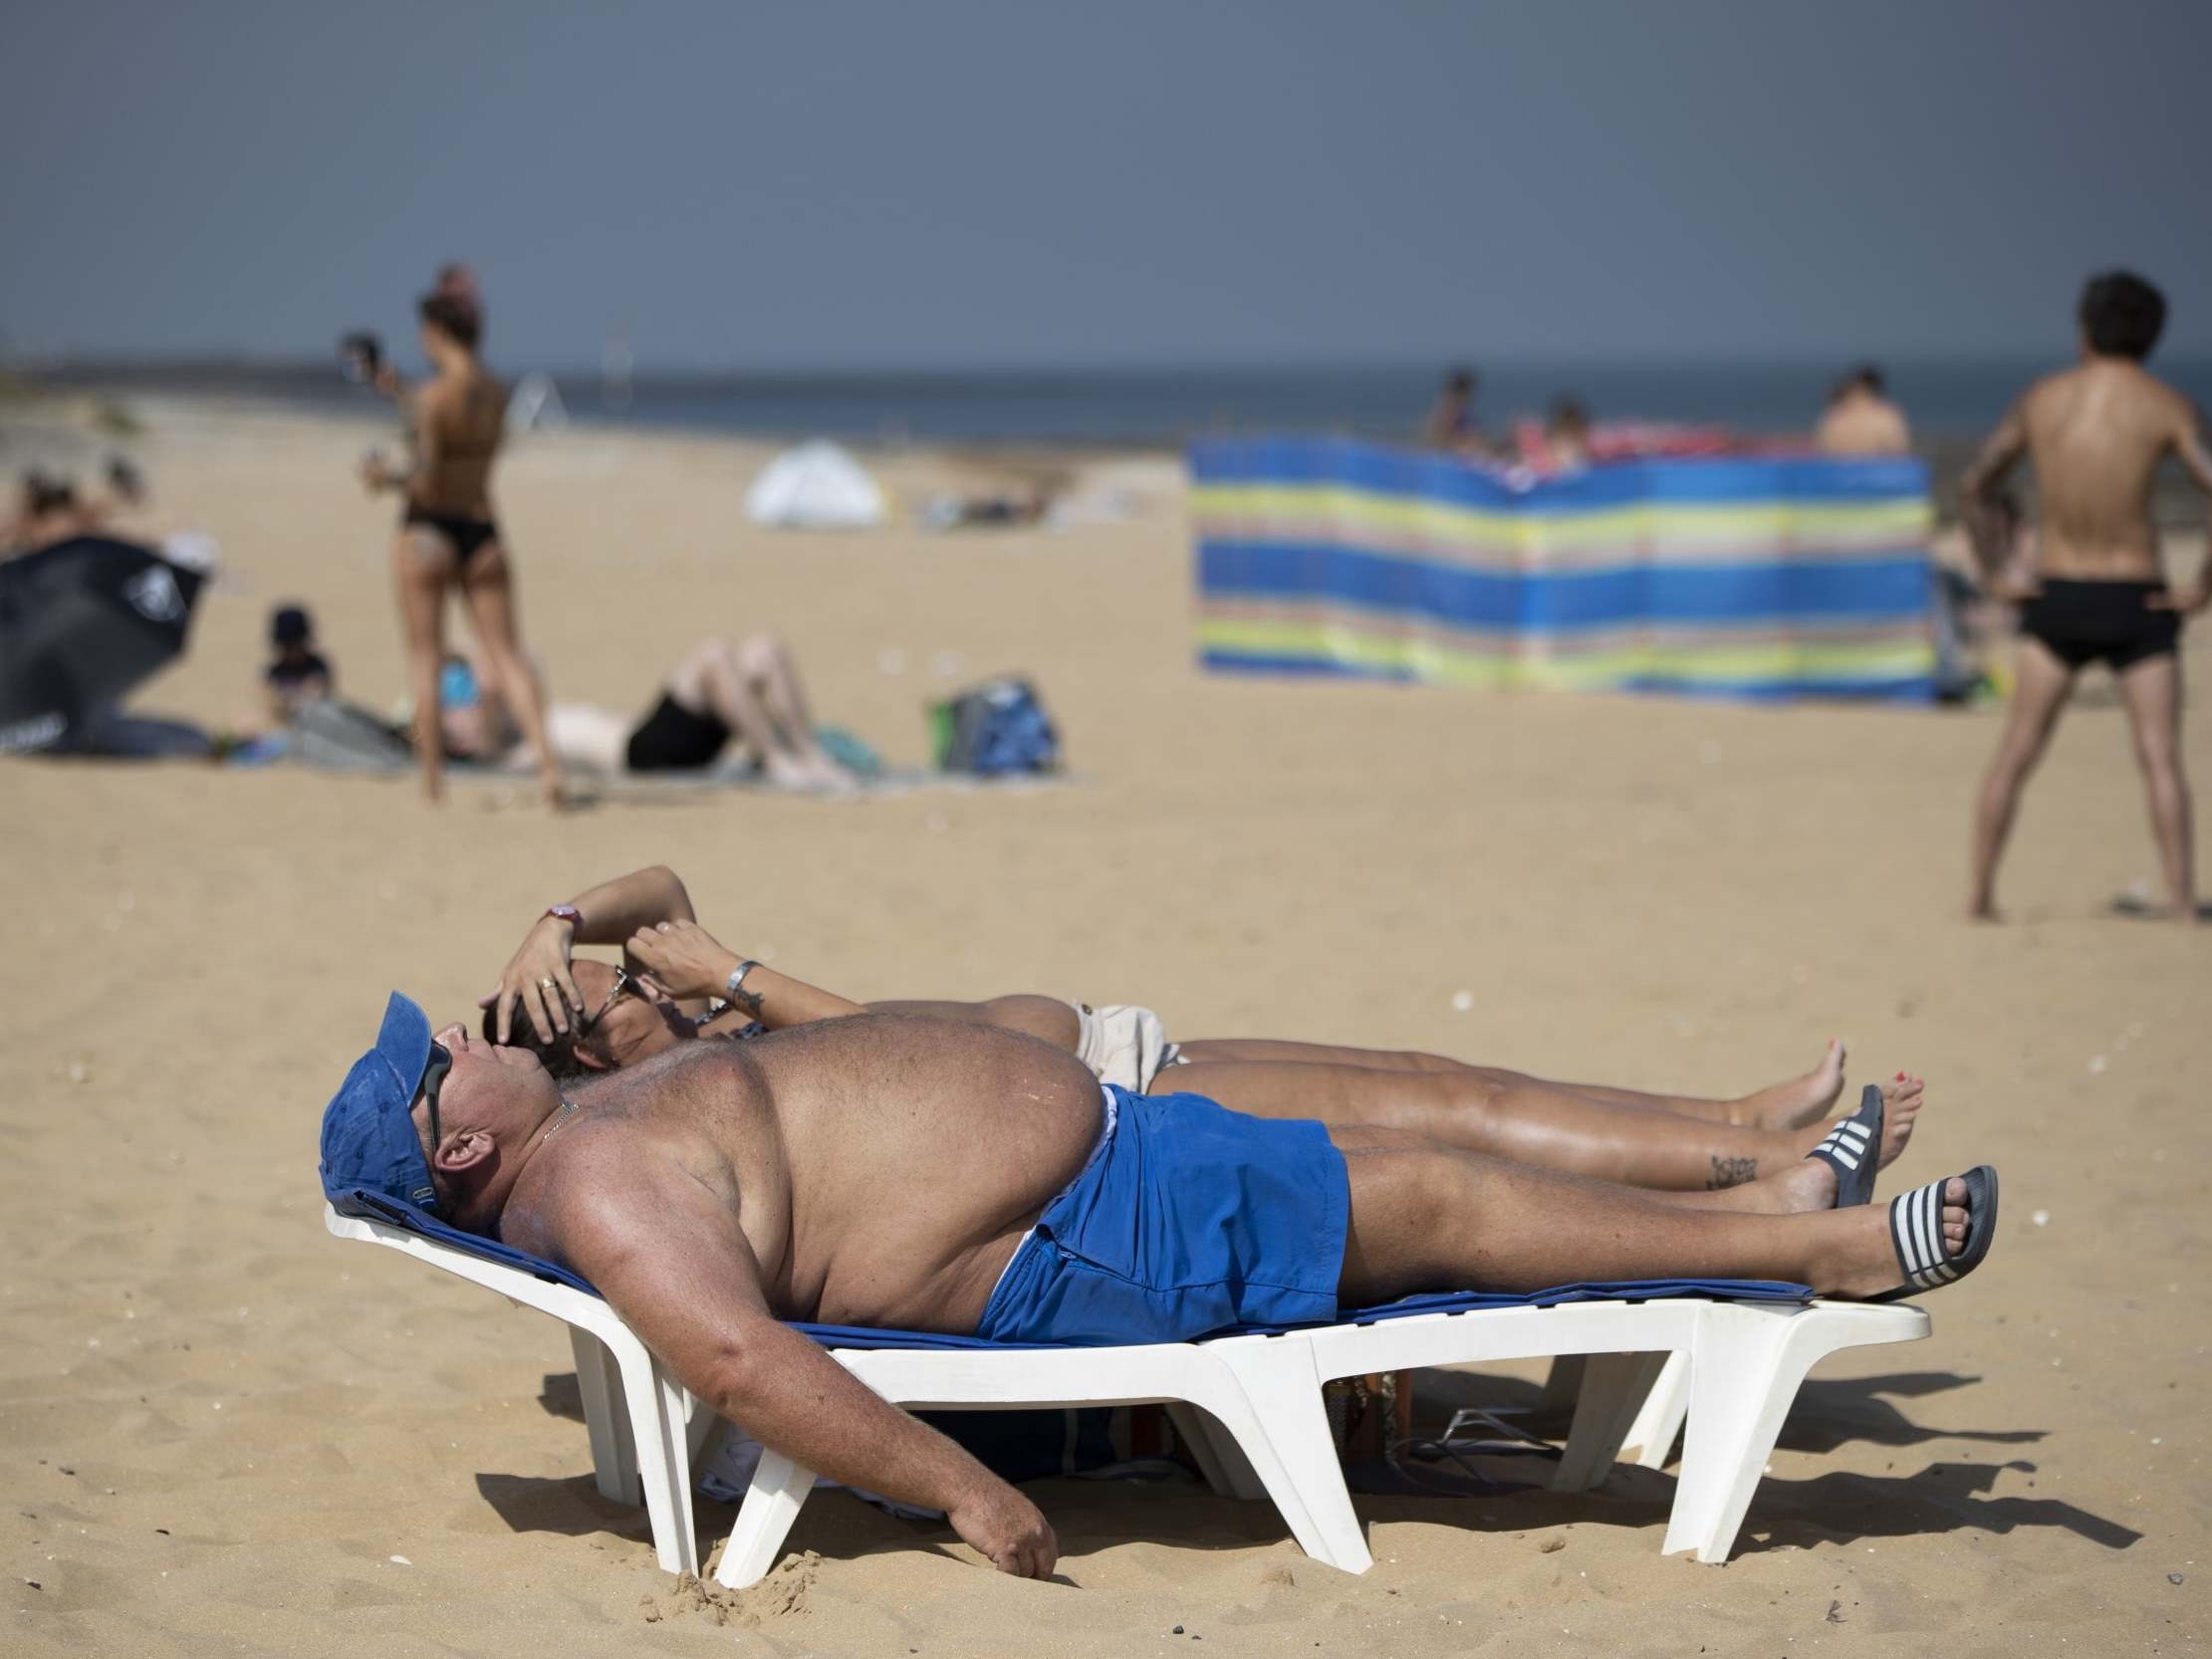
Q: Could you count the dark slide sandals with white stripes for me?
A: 2